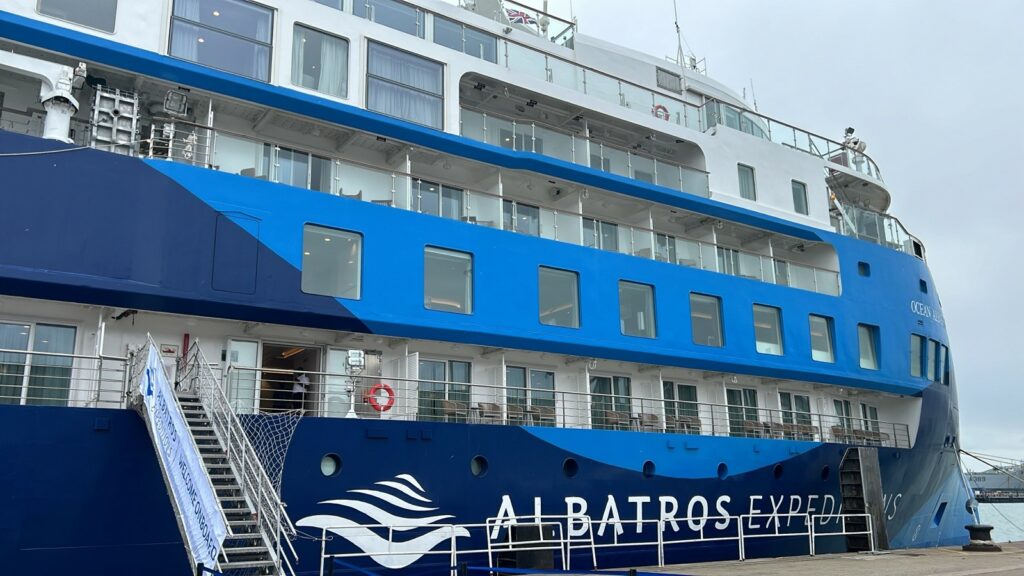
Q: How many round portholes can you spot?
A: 7